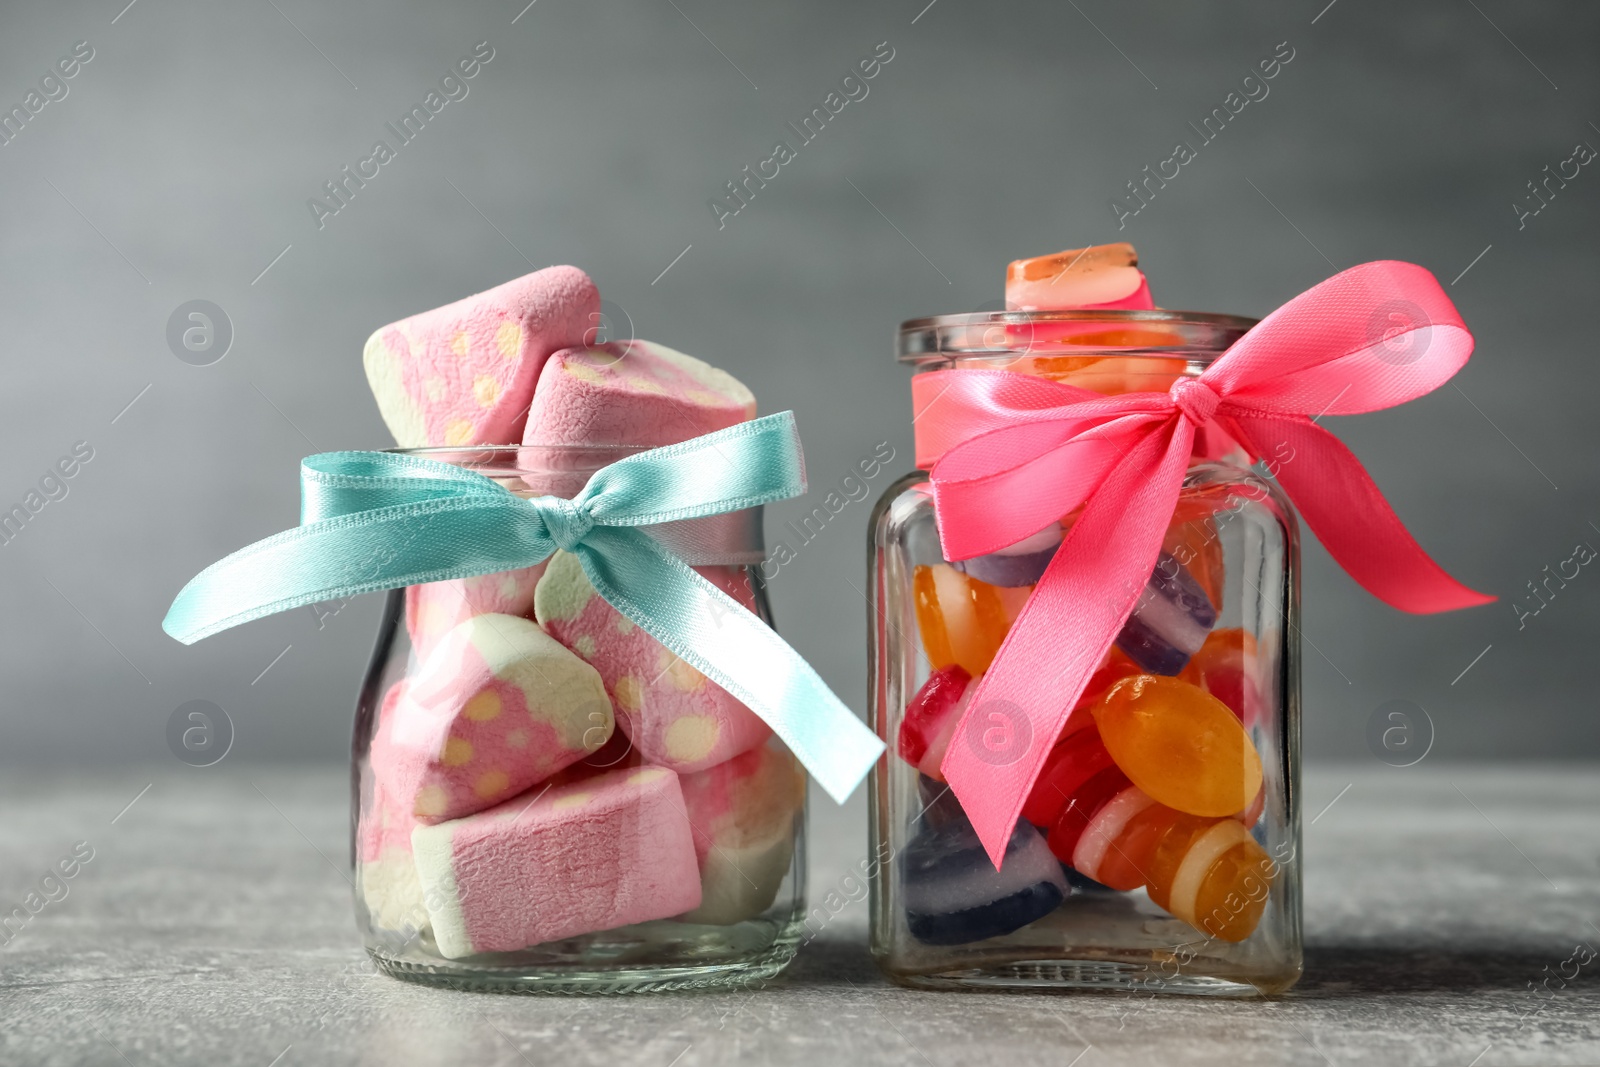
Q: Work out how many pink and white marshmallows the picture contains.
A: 8